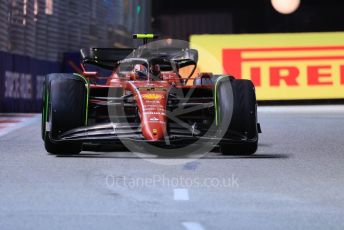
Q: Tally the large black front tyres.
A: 2